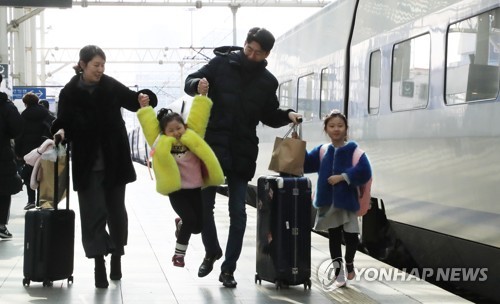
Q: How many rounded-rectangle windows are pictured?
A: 6